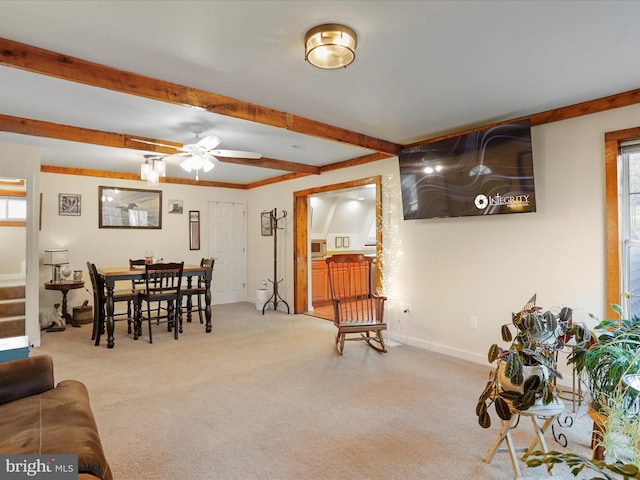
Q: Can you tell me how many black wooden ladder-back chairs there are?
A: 4